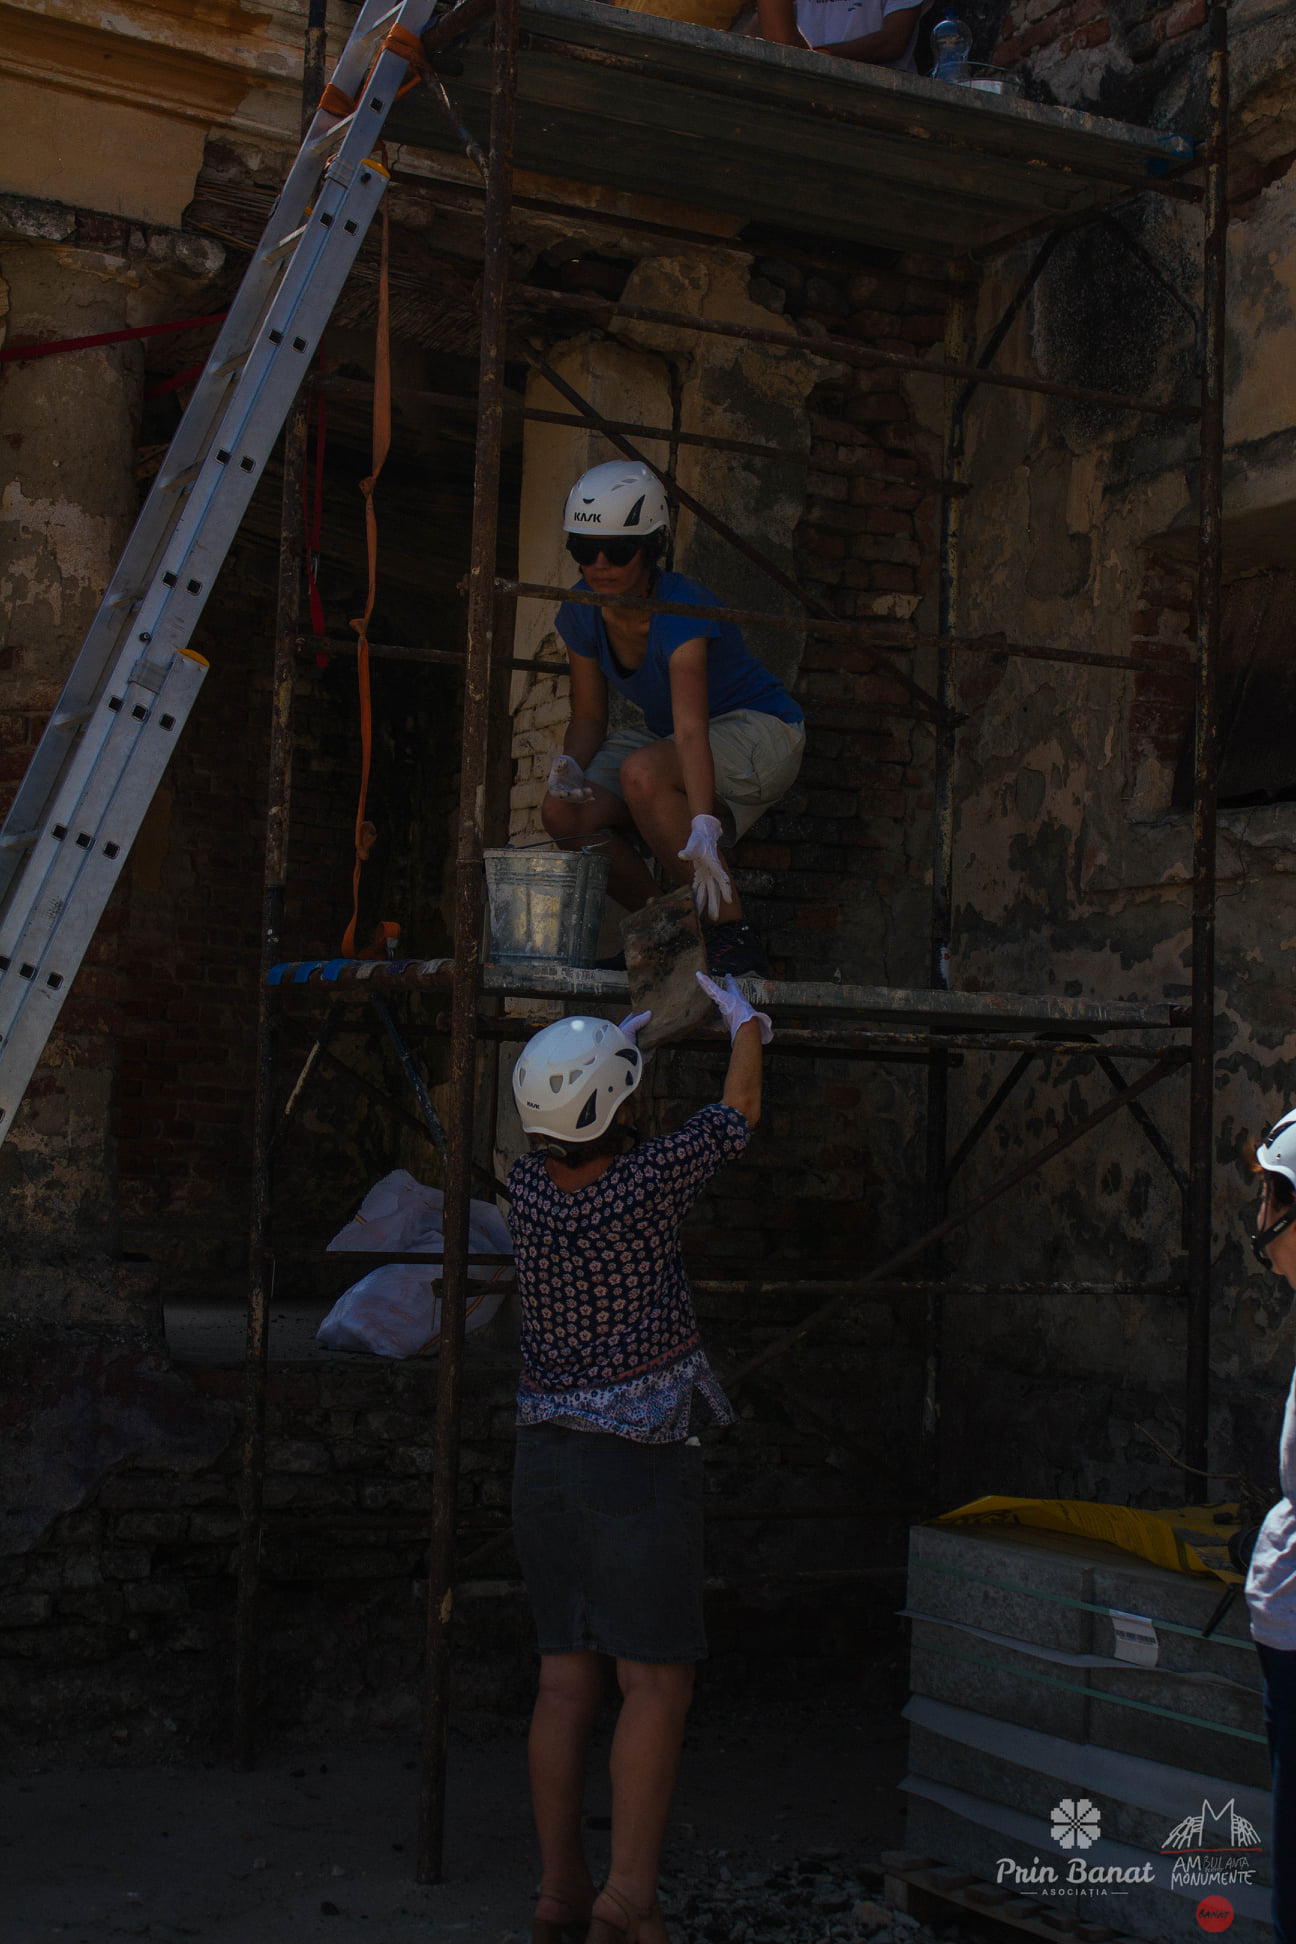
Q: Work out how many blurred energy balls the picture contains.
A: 0